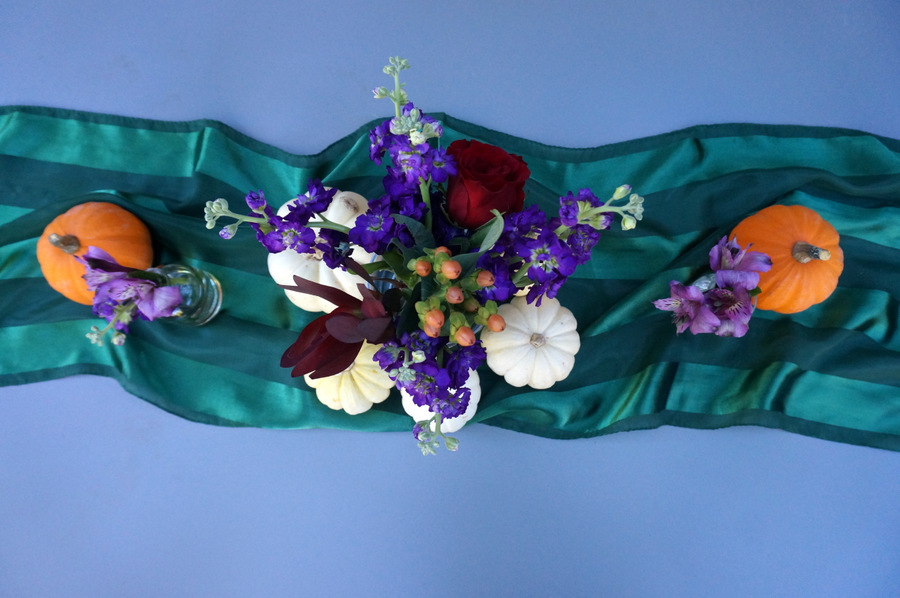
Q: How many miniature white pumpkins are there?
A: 4